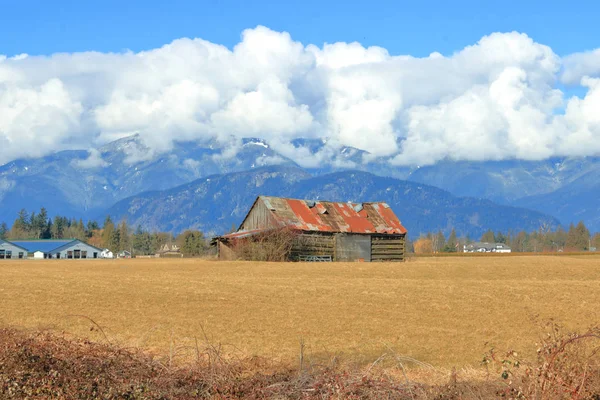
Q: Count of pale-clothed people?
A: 0